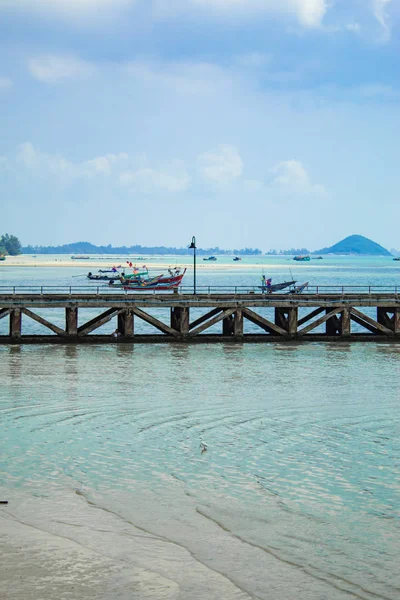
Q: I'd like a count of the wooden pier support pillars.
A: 8